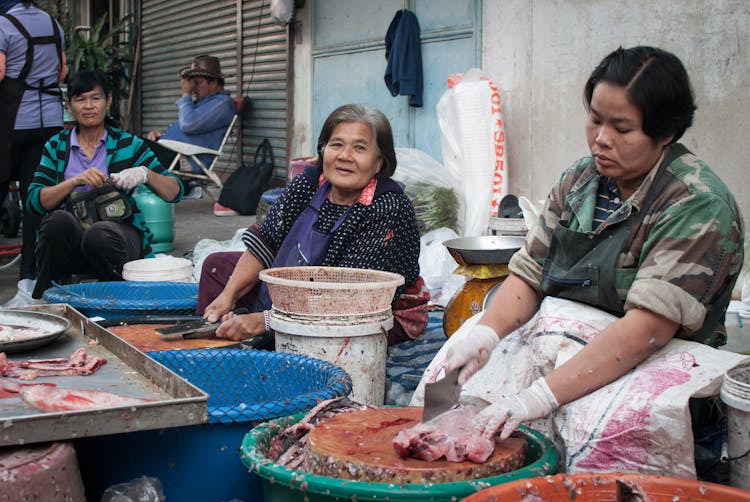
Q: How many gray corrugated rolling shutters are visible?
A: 2